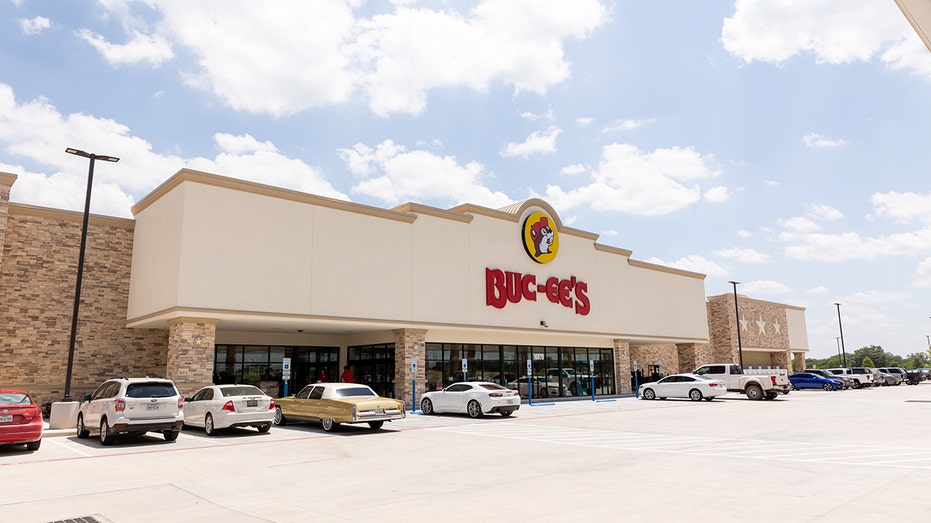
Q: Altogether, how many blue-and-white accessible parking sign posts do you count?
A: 7